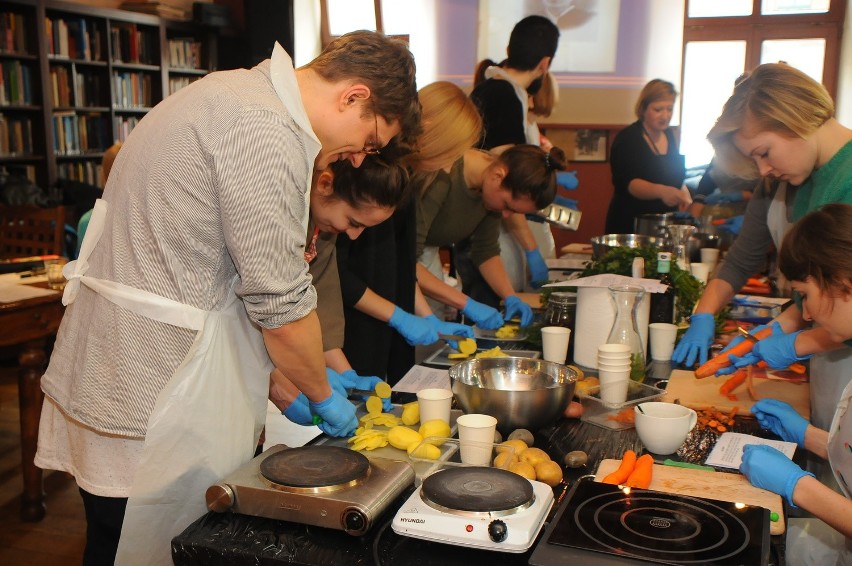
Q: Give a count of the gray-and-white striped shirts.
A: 1